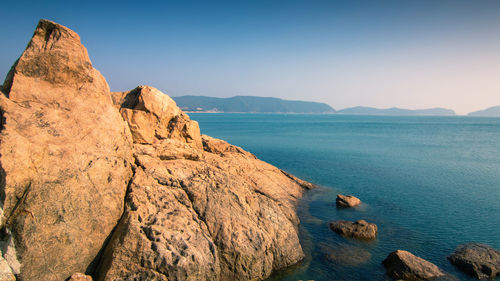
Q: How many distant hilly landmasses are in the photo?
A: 3